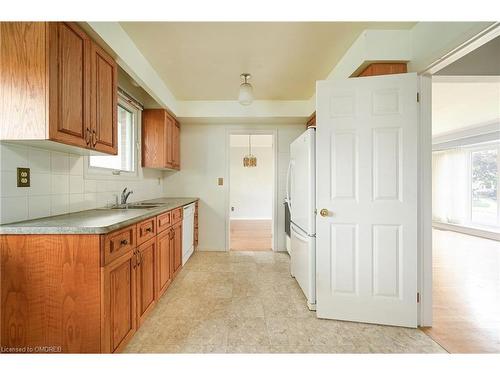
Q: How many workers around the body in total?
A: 0